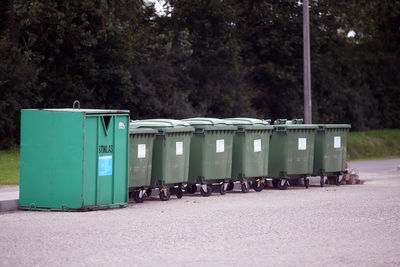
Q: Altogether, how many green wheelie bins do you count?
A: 6